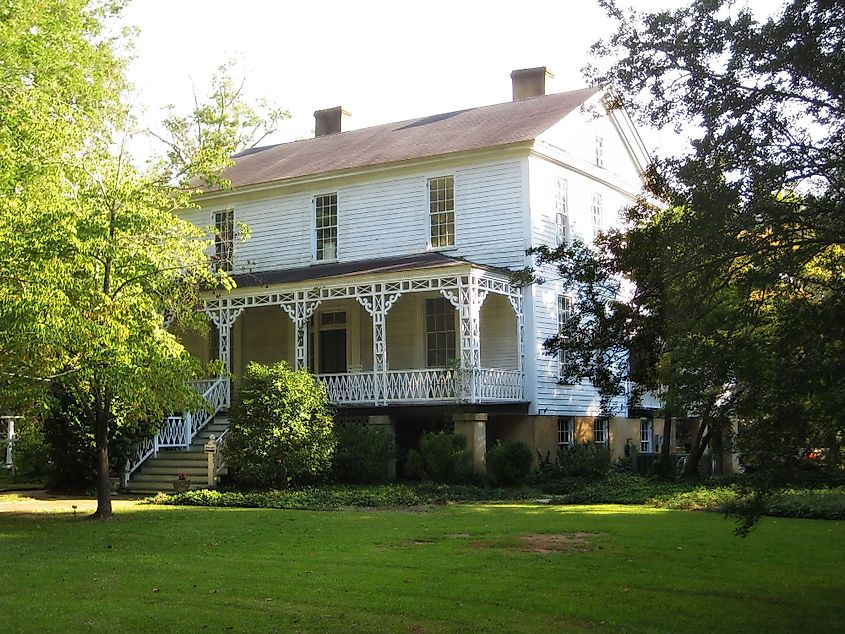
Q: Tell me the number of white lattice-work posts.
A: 5